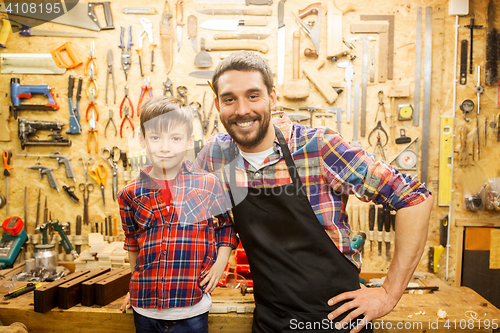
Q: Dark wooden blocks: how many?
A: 4